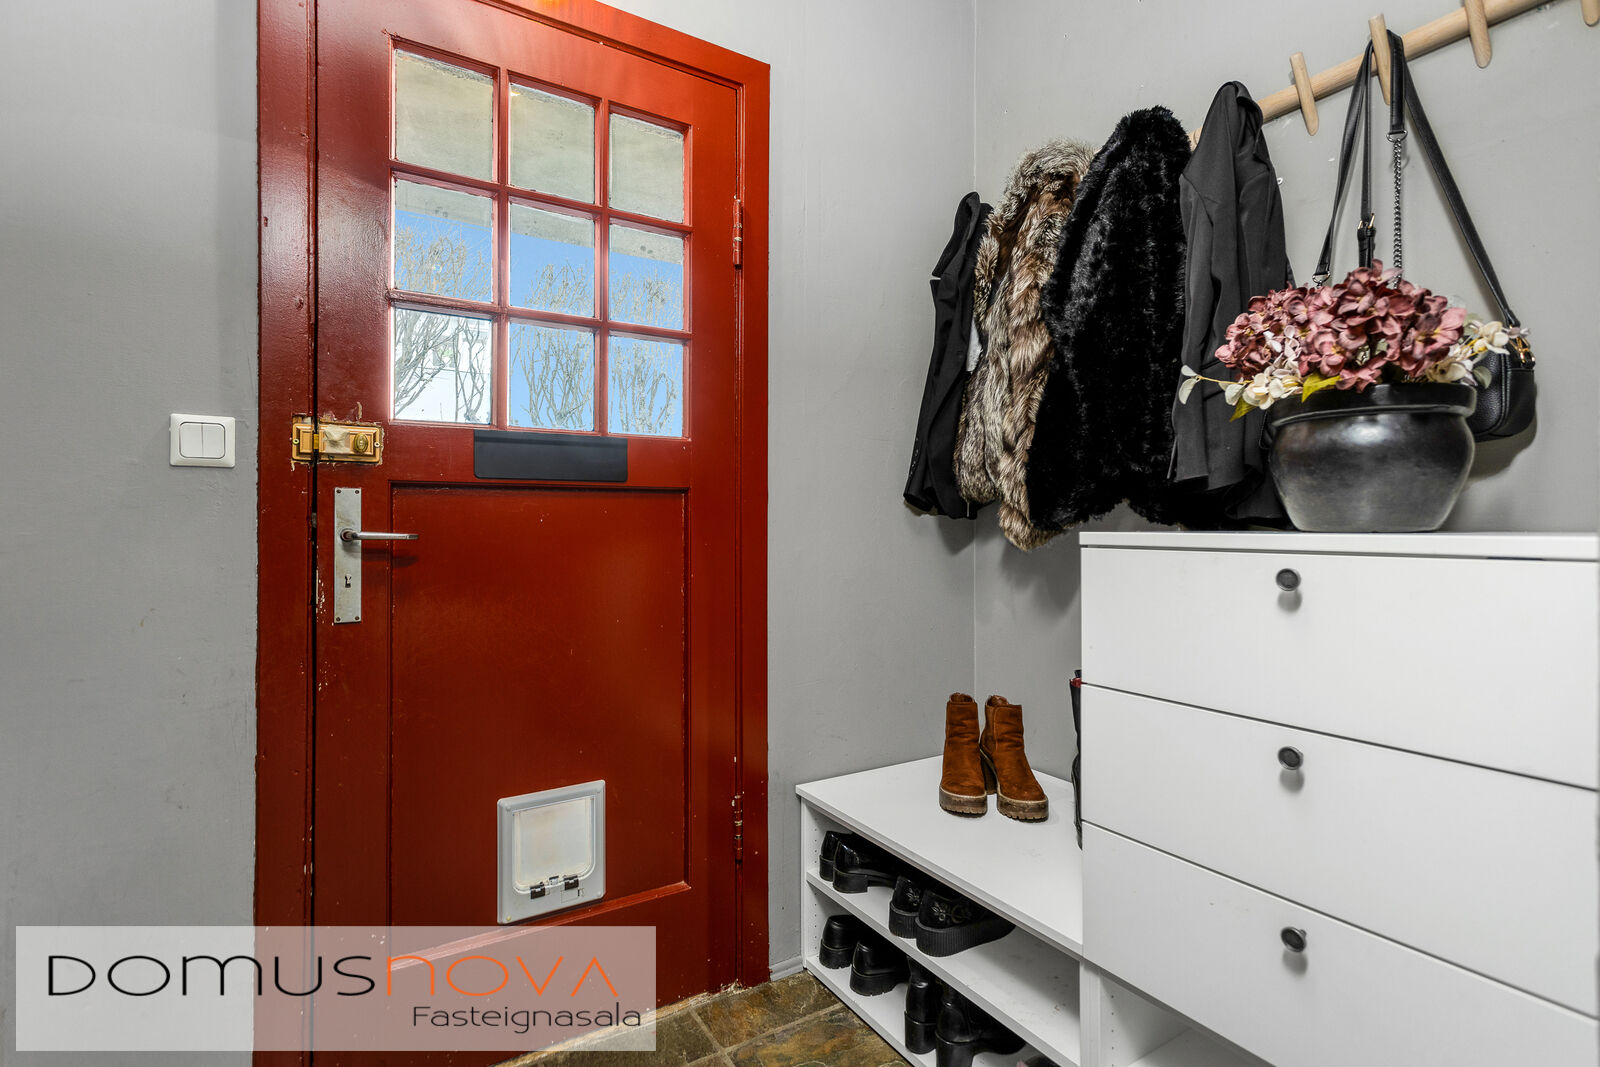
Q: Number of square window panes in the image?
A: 9